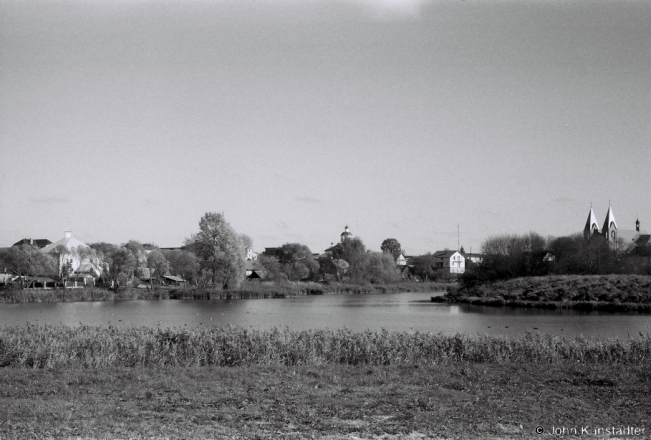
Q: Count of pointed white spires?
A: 2